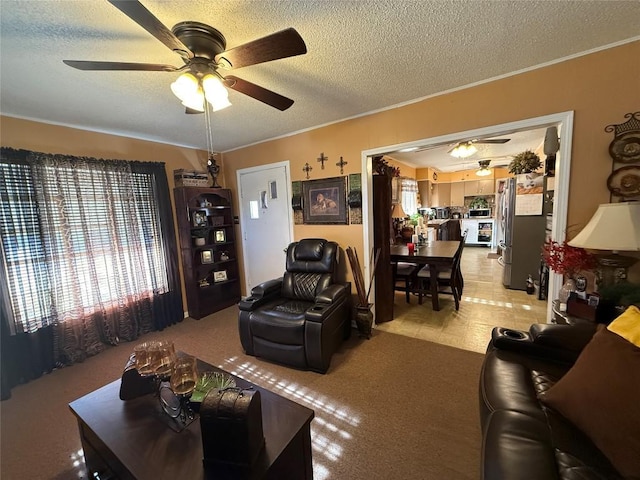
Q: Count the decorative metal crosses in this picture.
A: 3